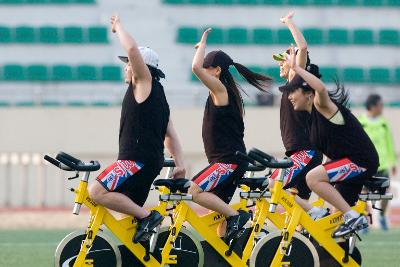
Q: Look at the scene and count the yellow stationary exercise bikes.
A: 4